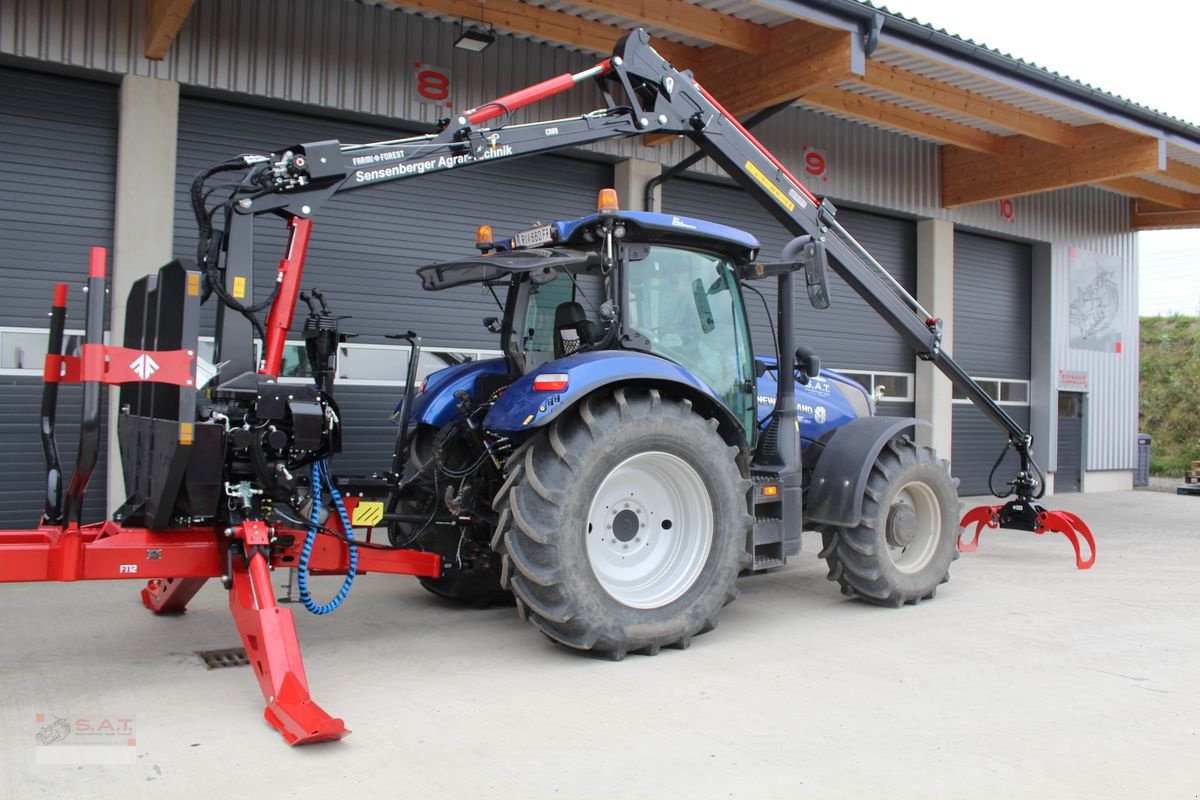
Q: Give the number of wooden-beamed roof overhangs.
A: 1